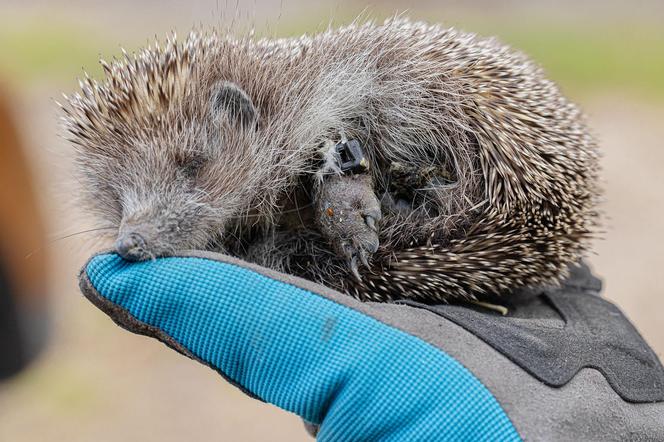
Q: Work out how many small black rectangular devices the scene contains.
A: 1